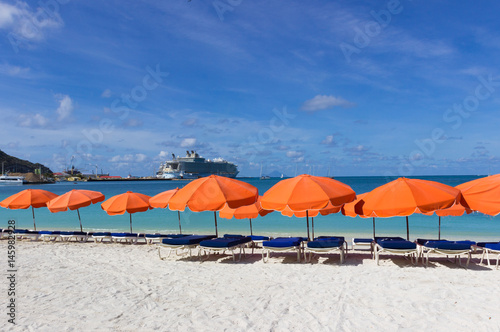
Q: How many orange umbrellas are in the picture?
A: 12